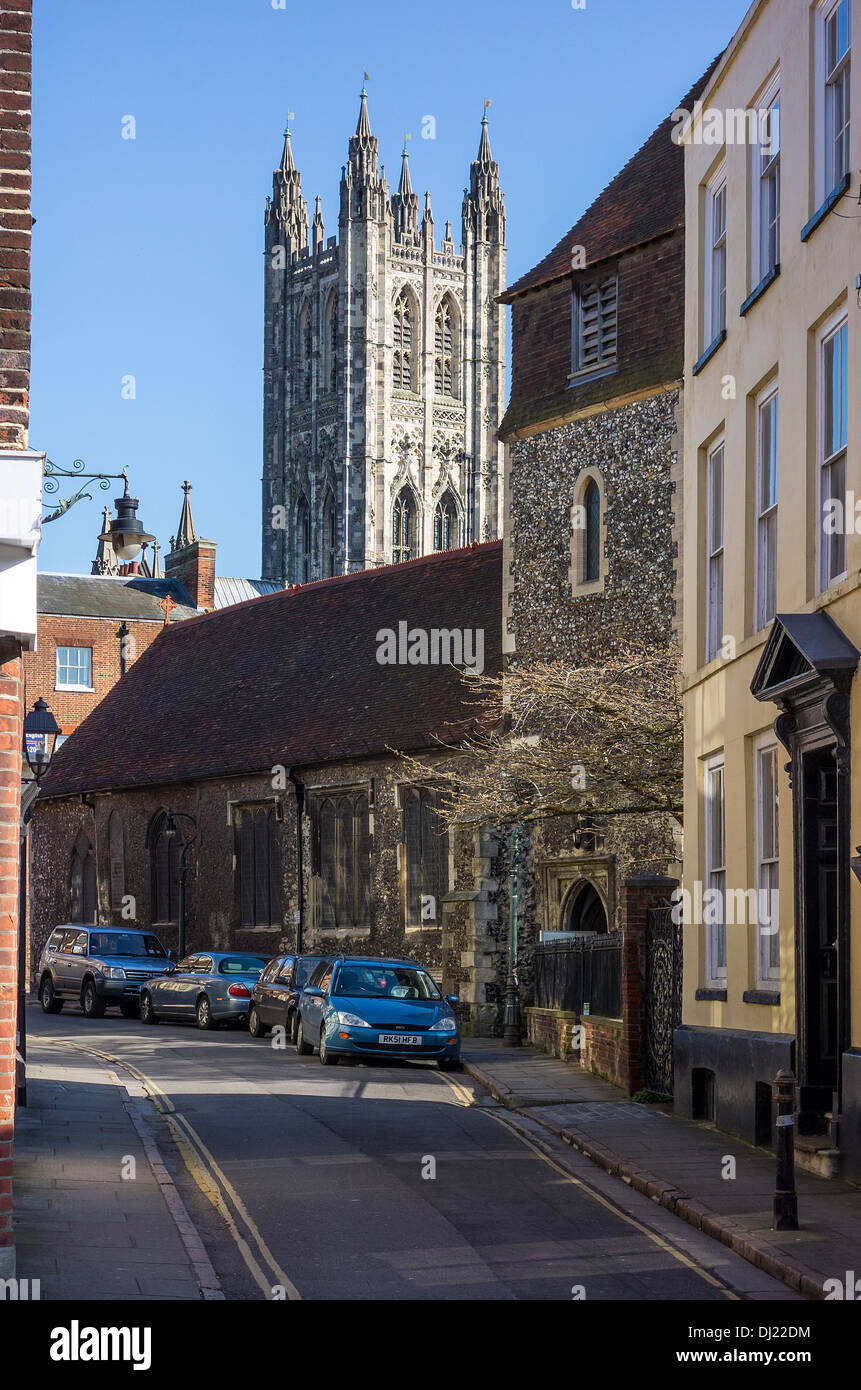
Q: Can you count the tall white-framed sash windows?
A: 8